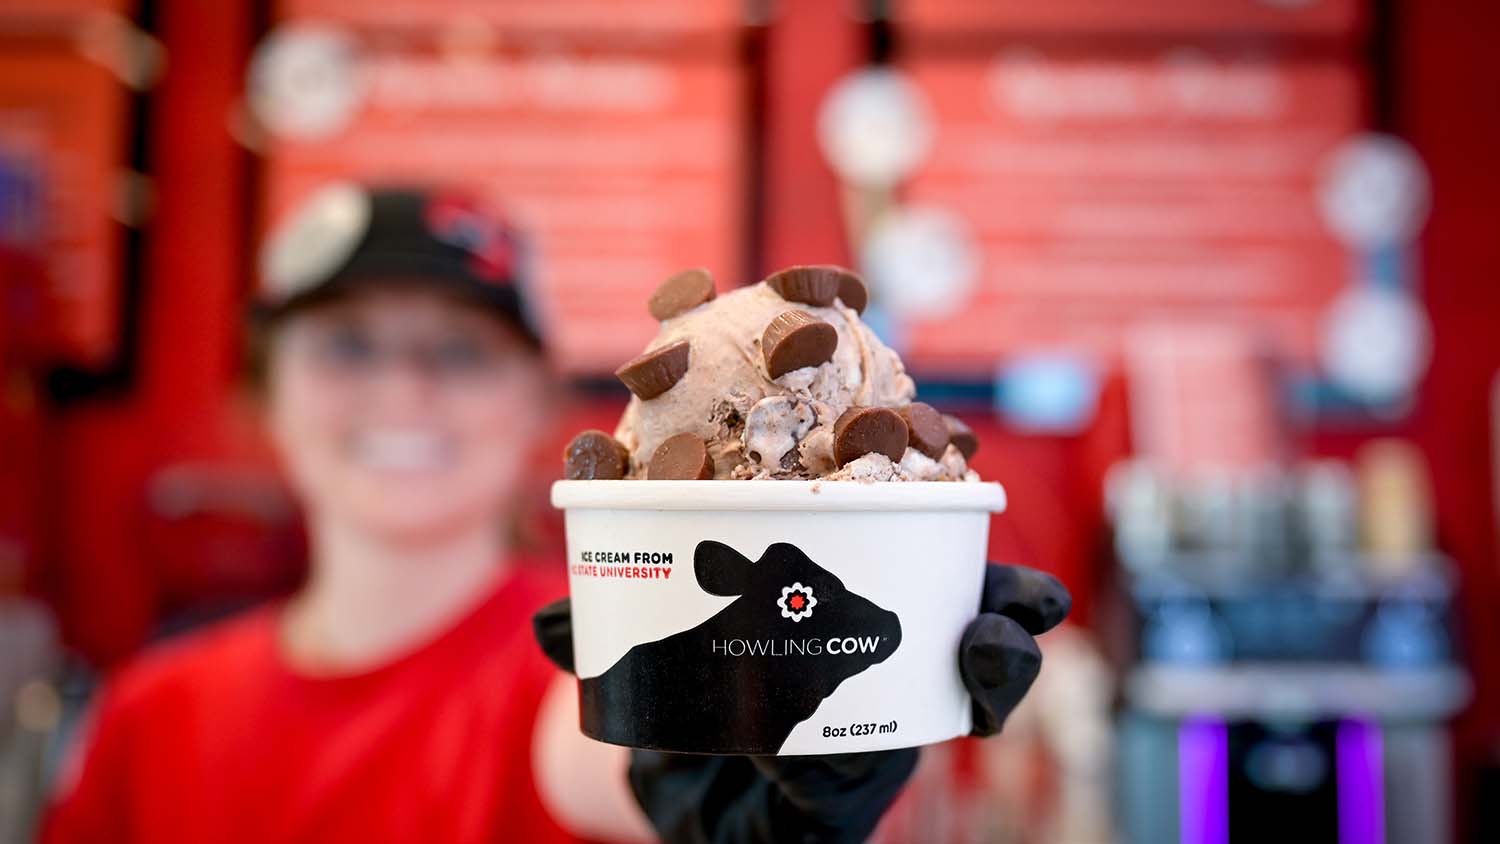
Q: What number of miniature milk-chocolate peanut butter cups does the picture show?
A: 10